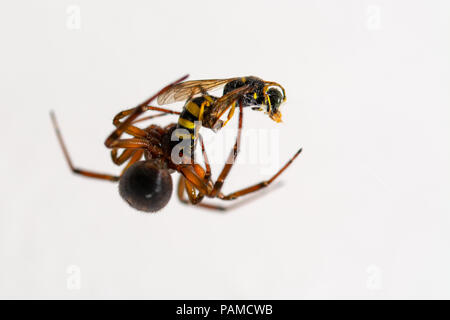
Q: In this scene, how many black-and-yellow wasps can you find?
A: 1